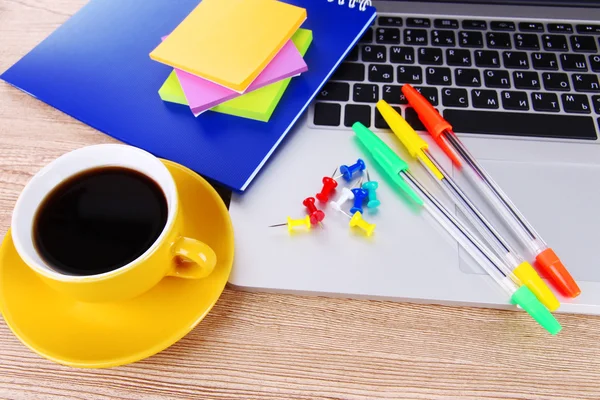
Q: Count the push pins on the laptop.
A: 8